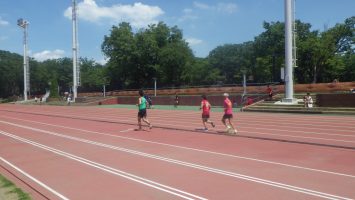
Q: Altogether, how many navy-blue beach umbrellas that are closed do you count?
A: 0